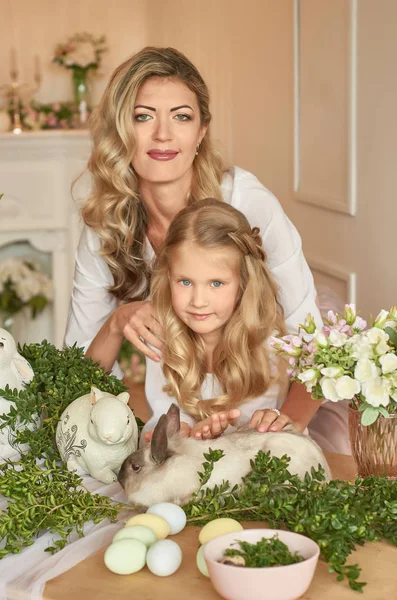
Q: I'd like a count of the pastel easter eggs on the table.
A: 7